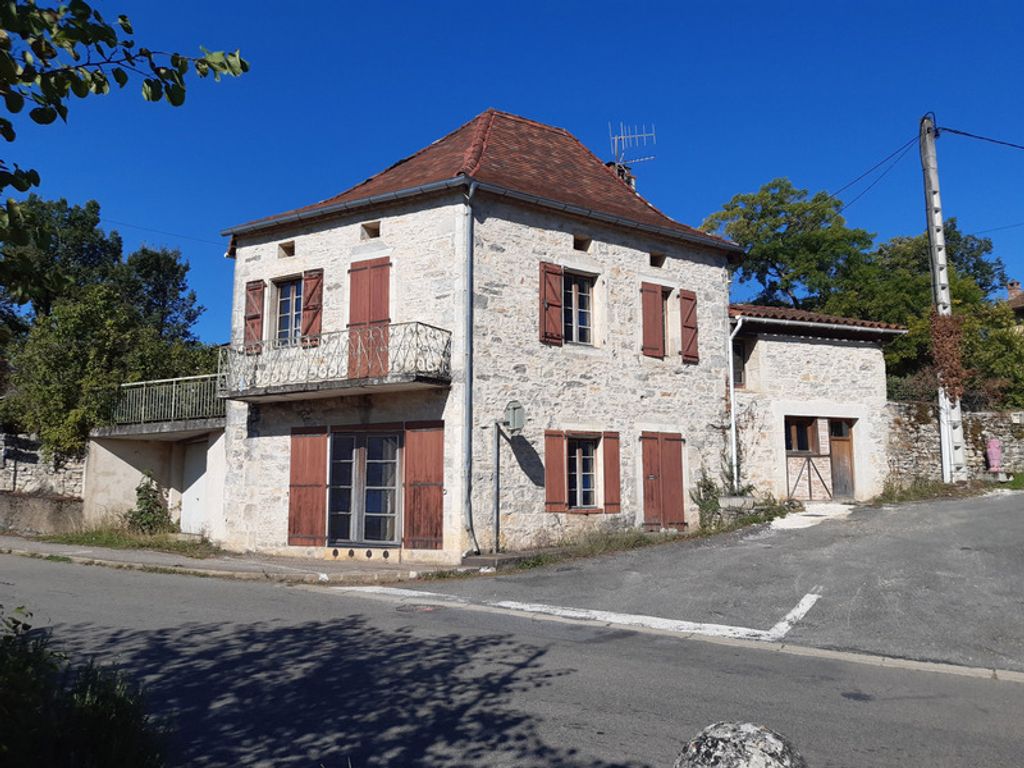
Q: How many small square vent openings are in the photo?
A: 4